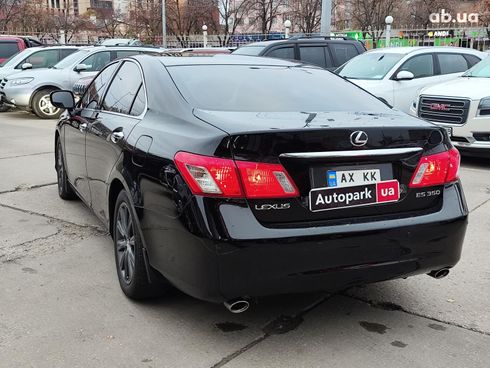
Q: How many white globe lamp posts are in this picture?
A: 3